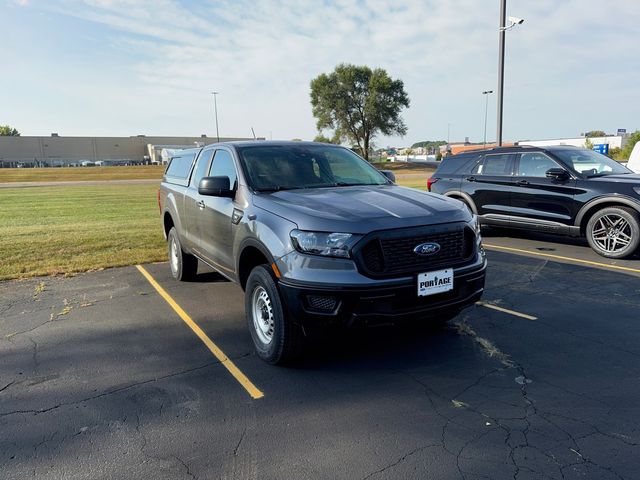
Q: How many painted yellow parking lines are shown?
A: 3